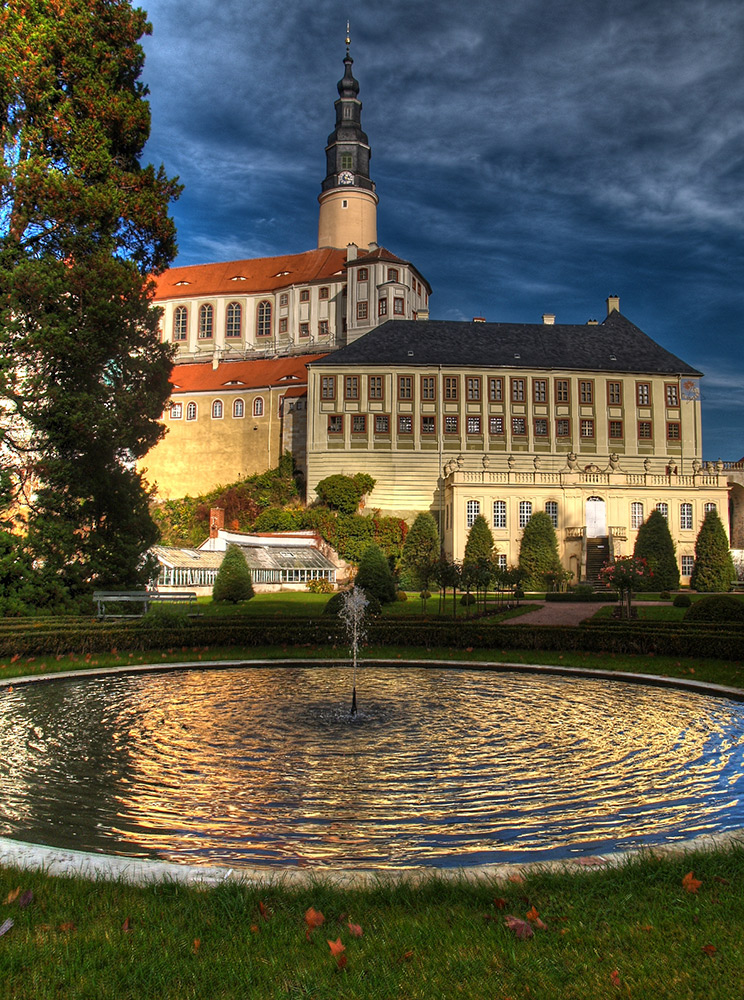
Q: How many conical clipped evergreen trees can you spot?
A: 7